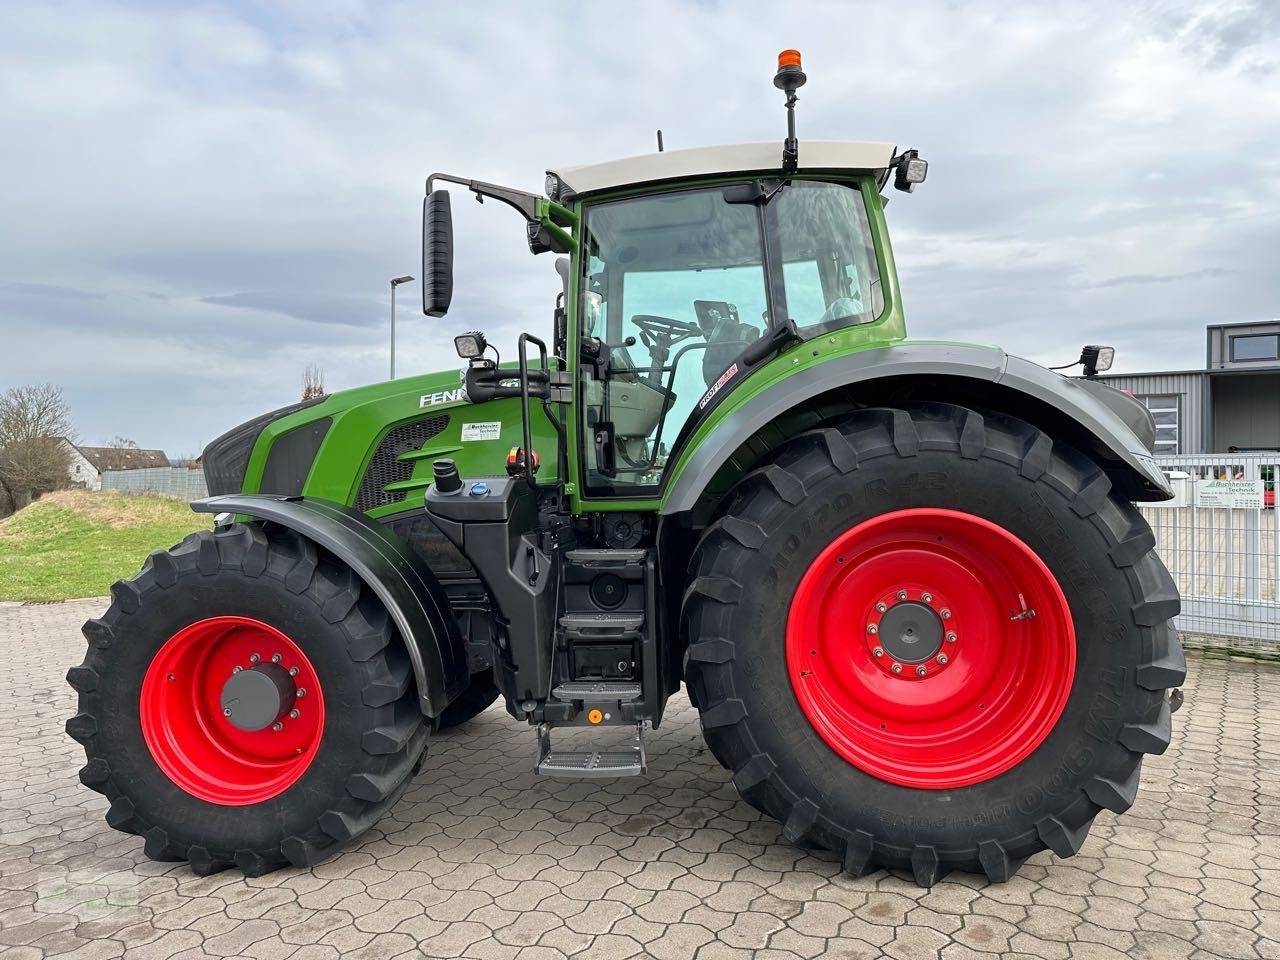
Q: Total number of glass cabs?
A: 1